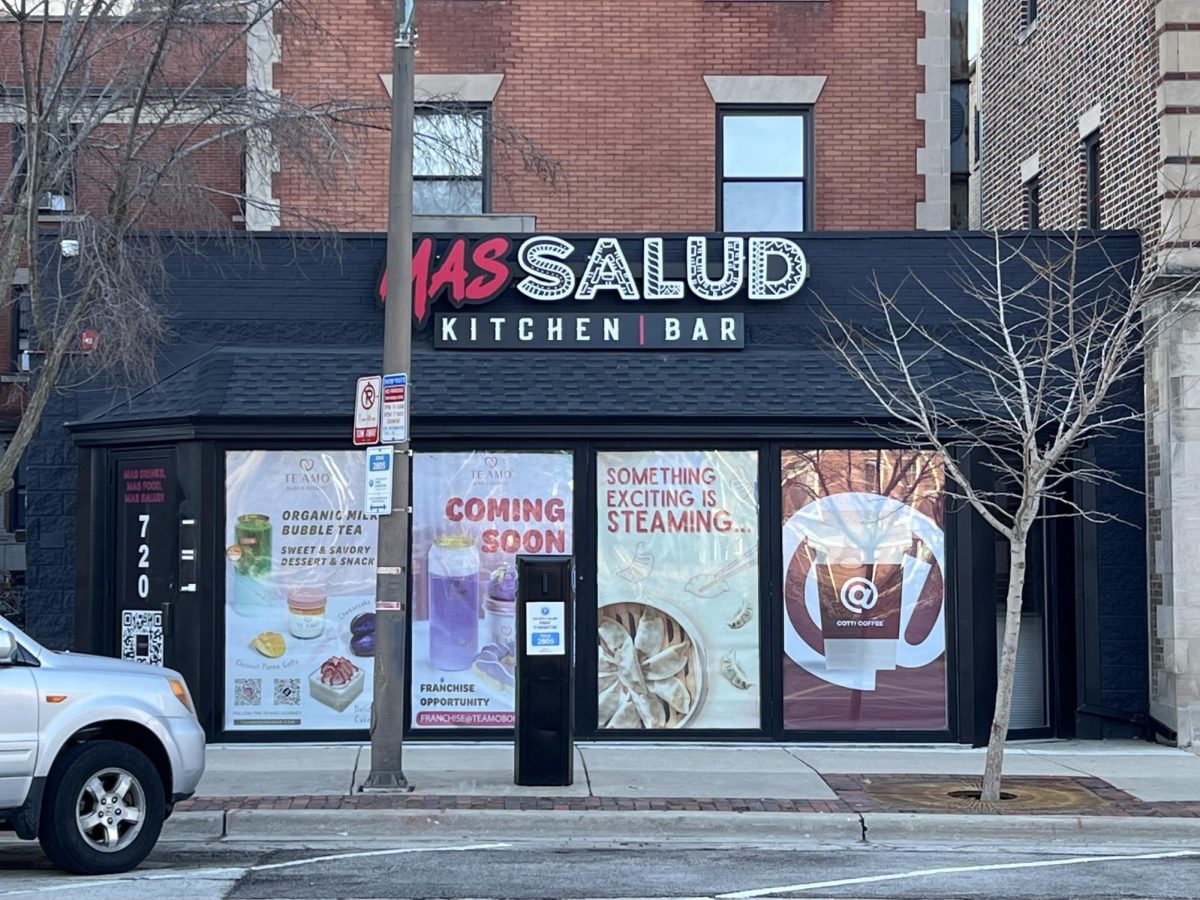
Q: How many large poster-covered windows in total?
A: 4